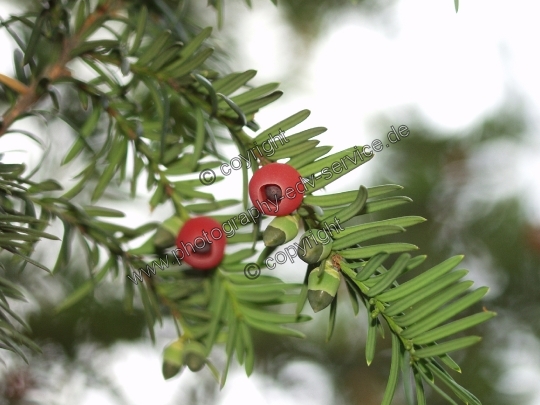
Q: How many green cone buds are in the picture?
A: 6